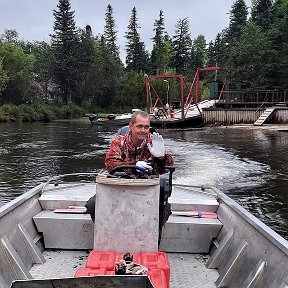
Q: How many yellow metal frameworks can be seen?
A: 0